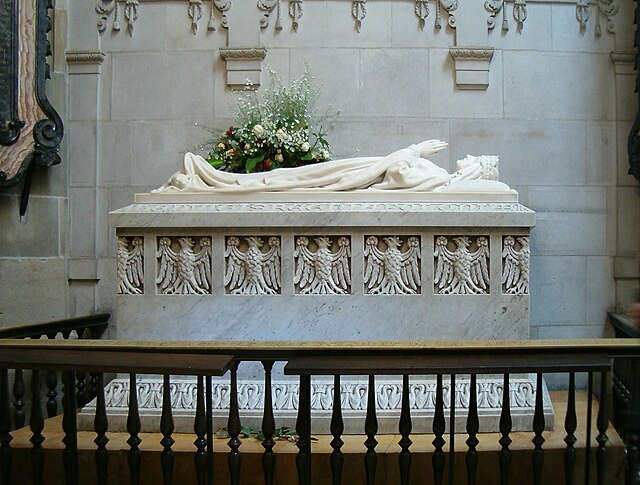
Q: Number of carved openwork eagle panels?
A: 7